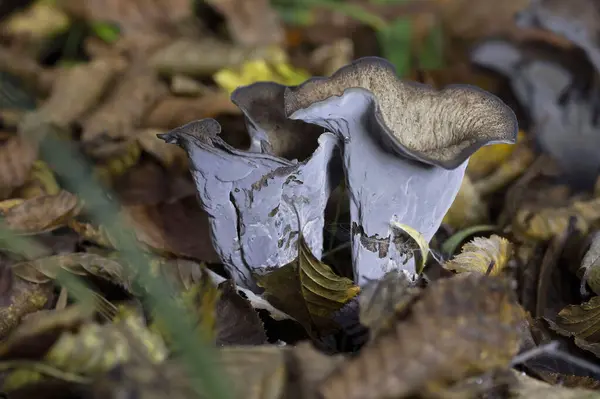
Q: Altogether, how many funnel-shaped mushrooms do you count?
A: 2